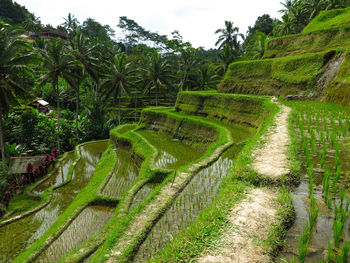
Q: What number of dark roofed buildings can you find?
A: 2